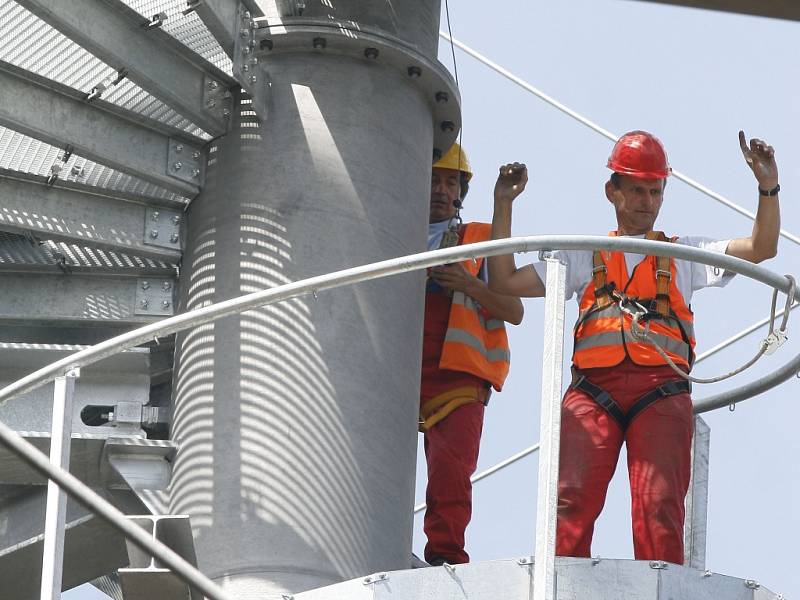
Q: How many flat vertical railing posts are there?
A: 3